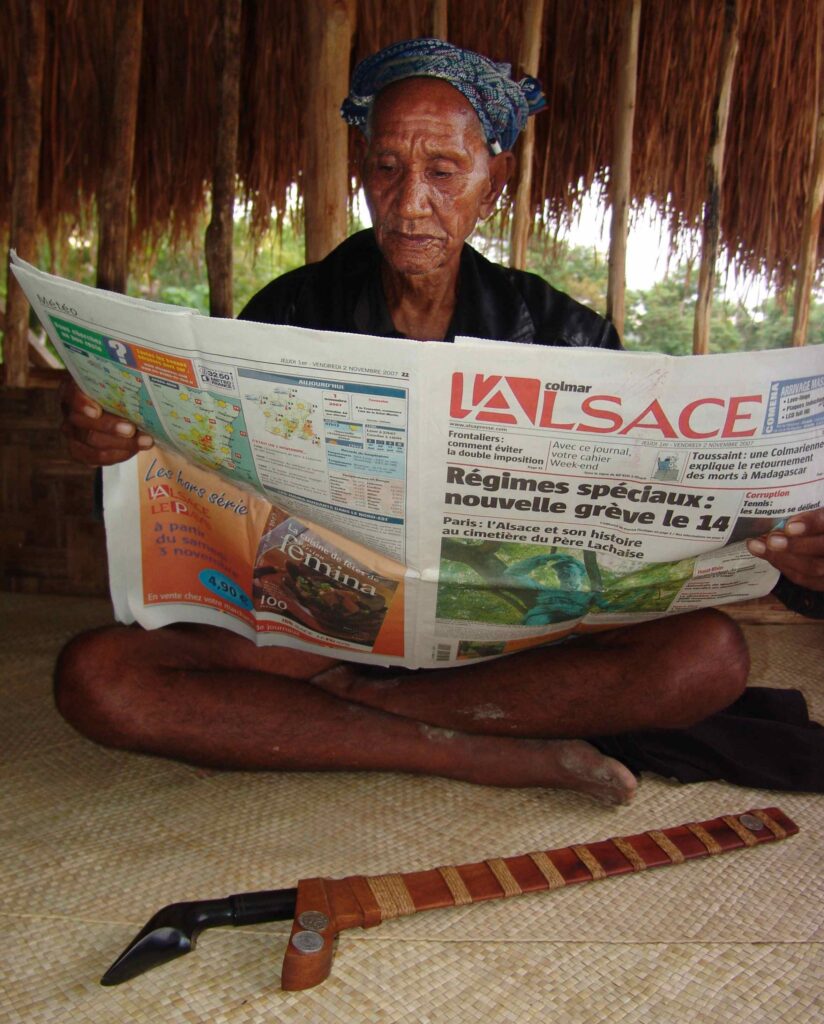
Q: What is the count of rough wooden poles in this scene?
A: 9